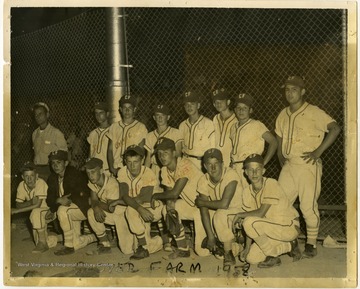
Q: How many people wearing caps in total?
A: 15